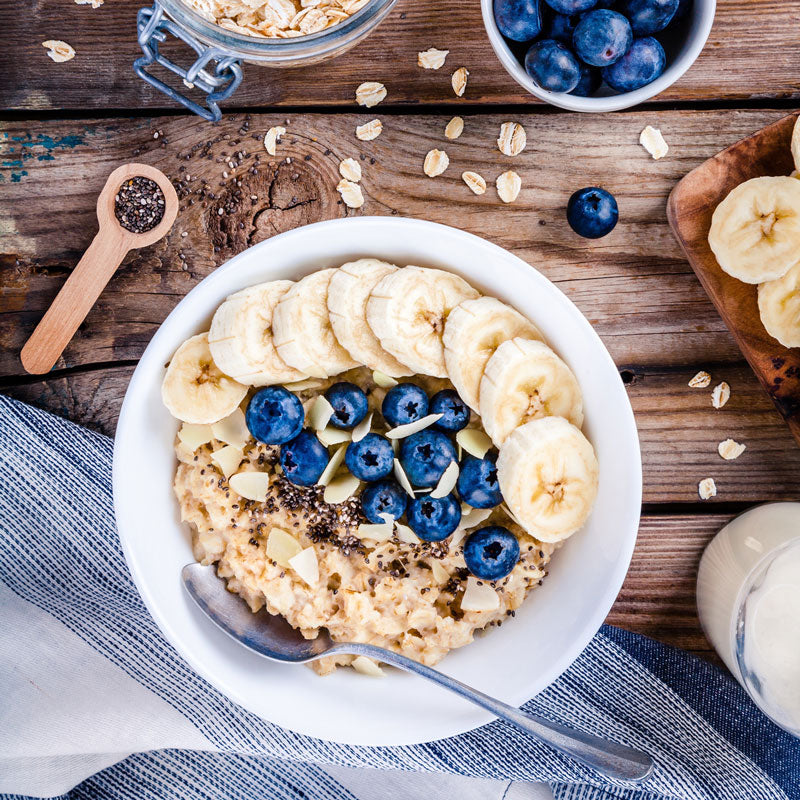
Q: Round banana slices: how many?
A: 11